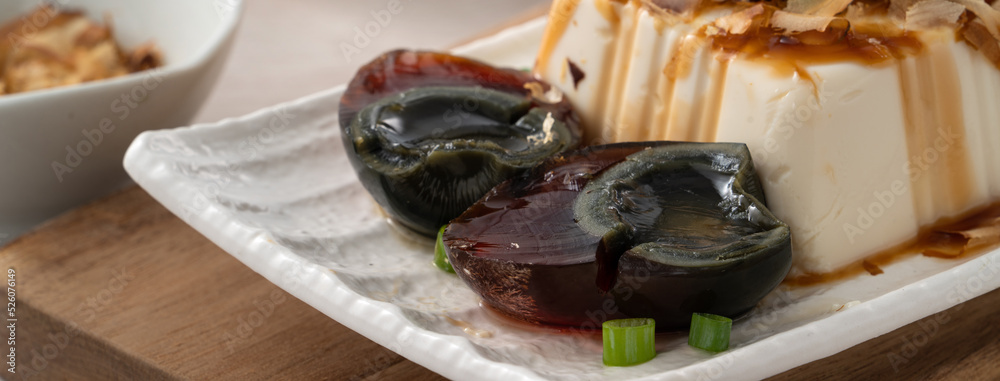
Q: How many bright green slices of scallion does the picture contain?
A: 3